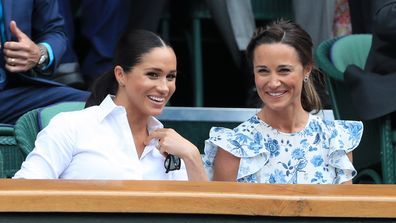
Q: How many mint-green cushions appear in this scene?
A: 2